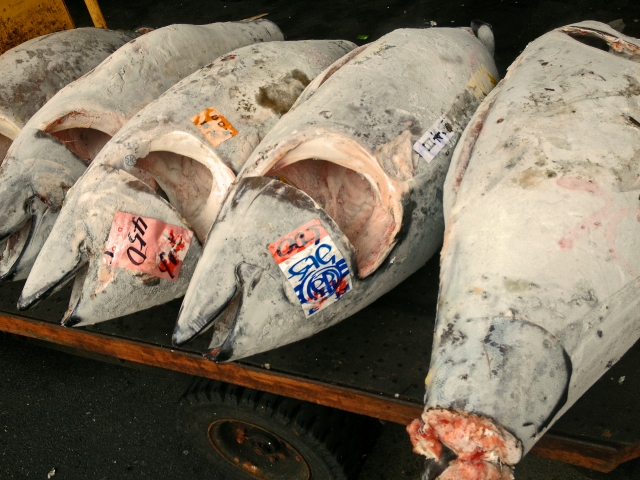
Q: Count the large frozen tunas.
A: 5